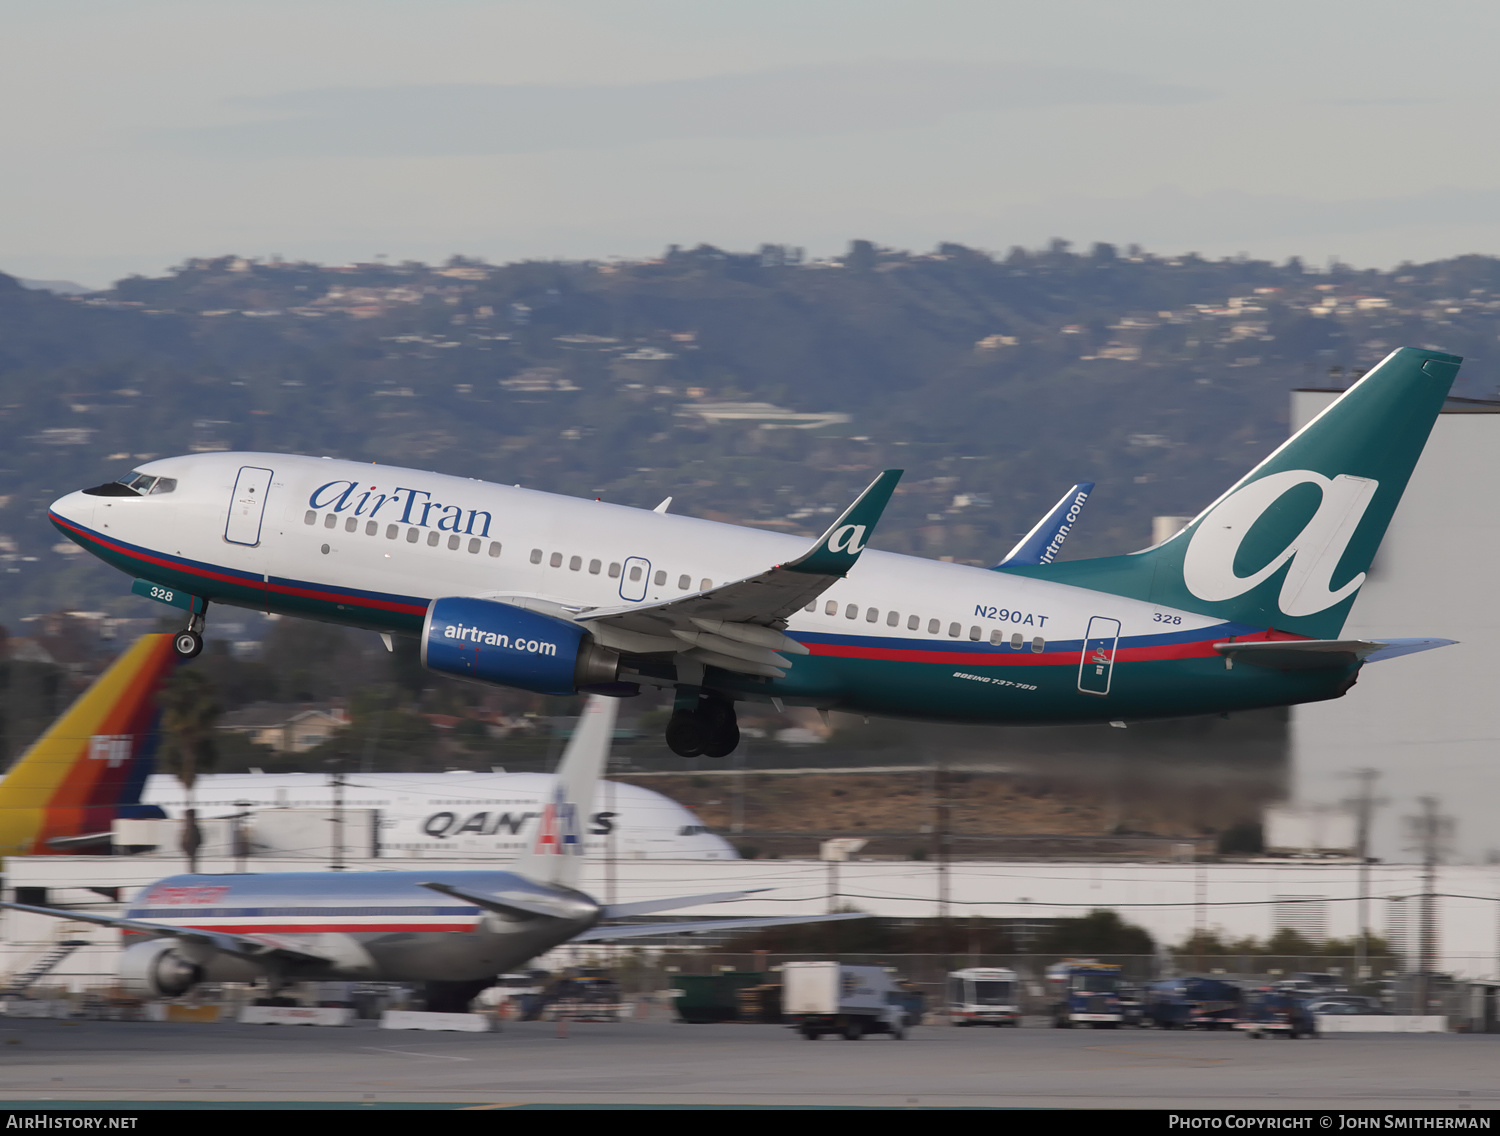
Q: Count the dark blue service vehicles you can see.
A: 3